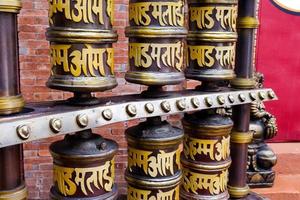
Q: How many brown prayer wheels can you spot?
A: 6